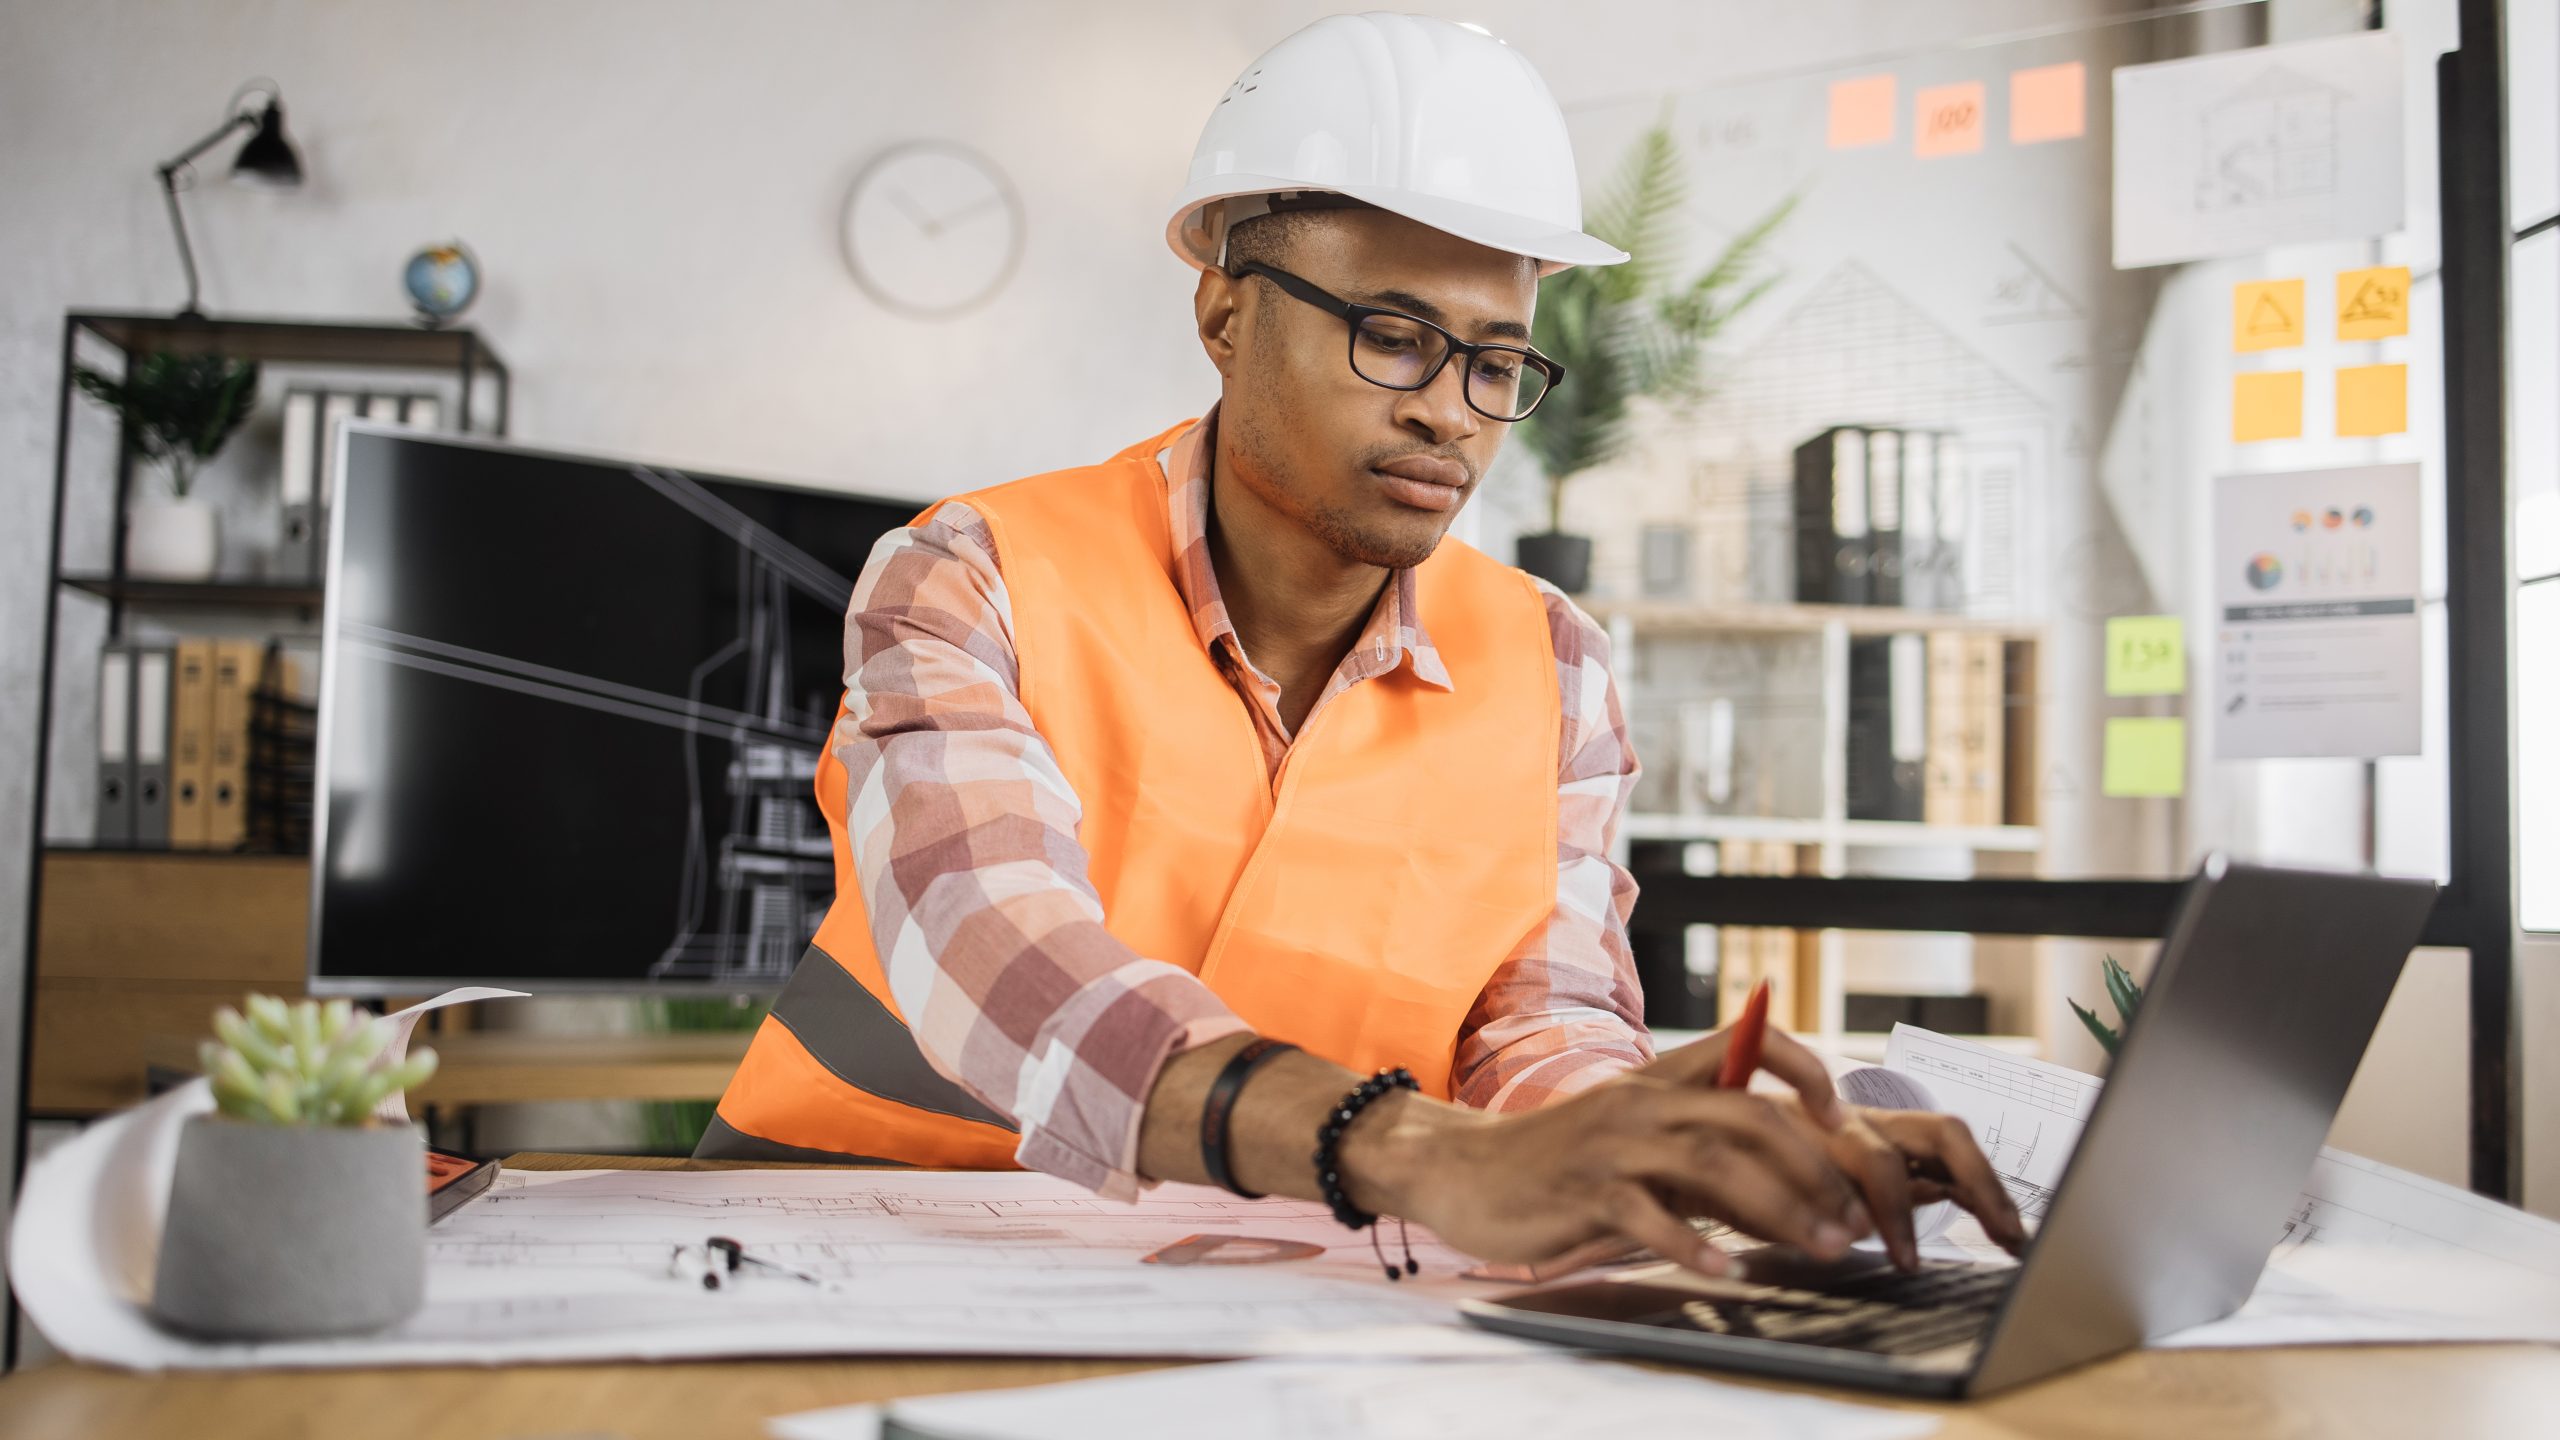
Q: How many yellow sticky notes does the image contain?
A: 4